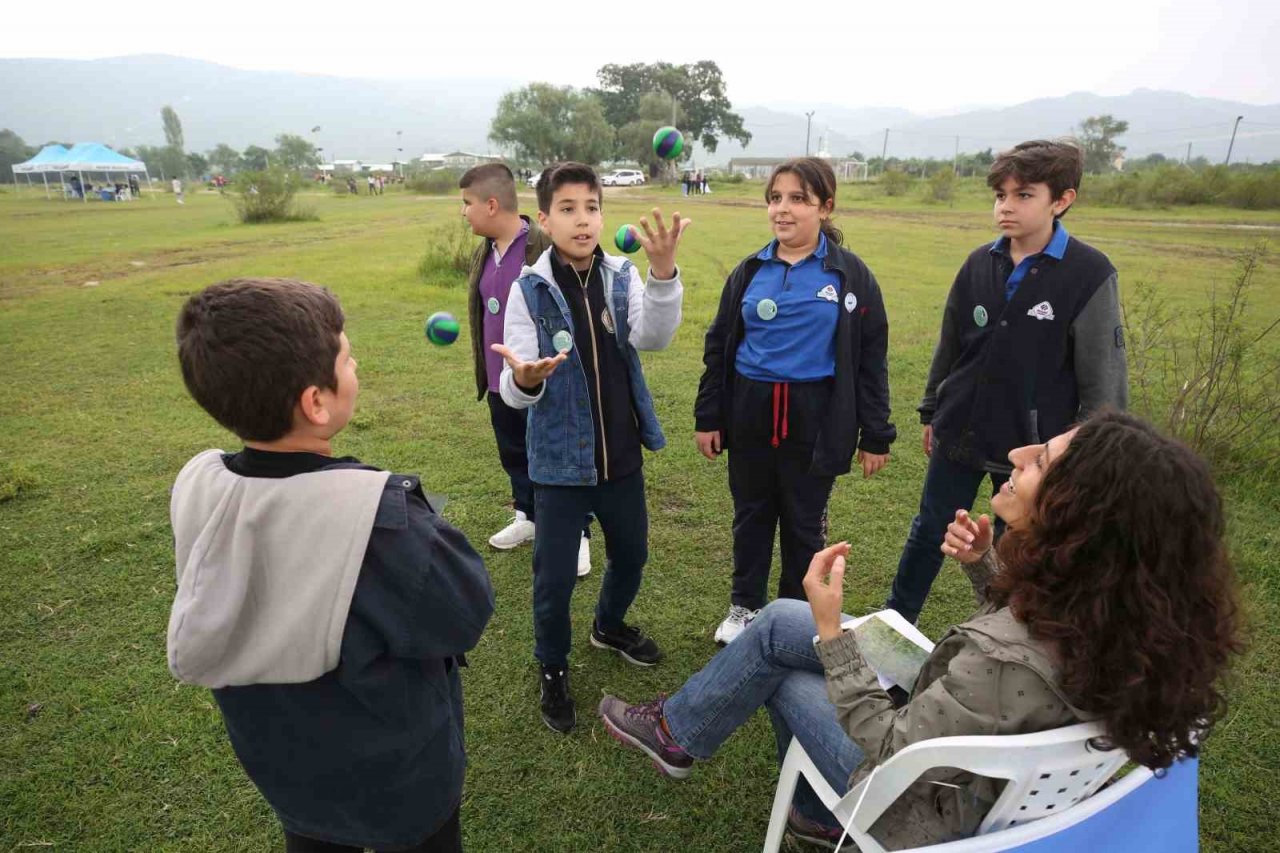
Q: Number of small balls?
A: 3